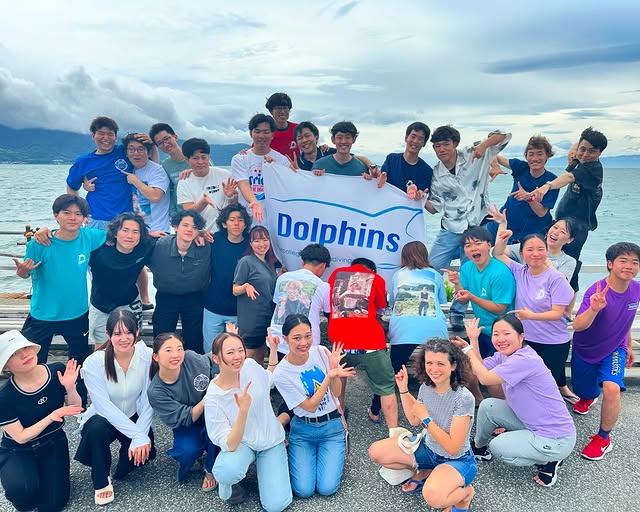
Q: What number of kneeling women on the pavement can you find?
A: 7